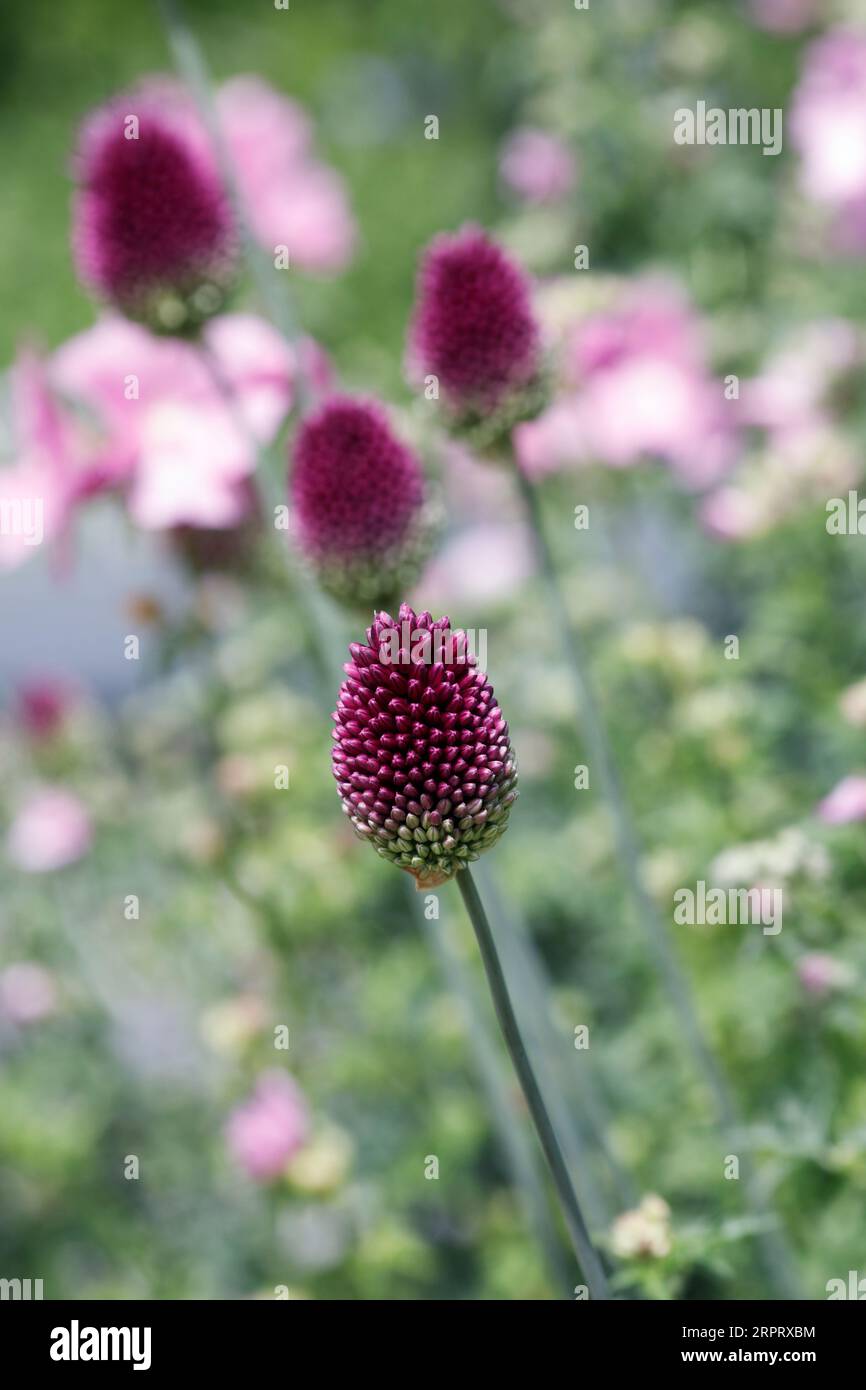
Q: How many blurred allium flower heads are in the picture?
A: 3